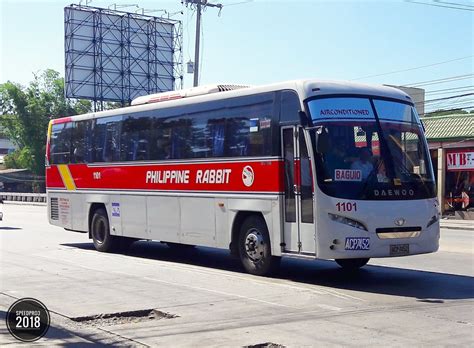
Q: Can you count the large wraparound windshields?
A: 1